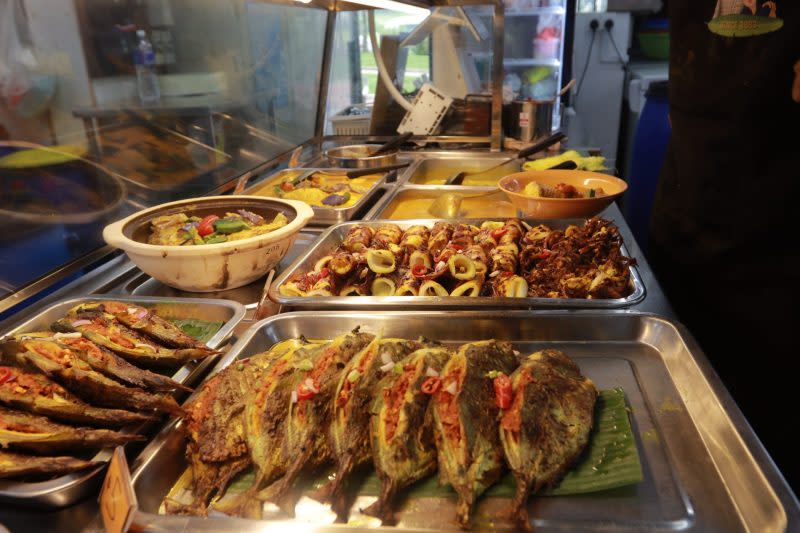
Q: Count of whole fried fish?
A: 14